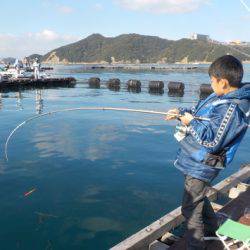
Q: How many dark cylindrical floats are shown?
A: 6